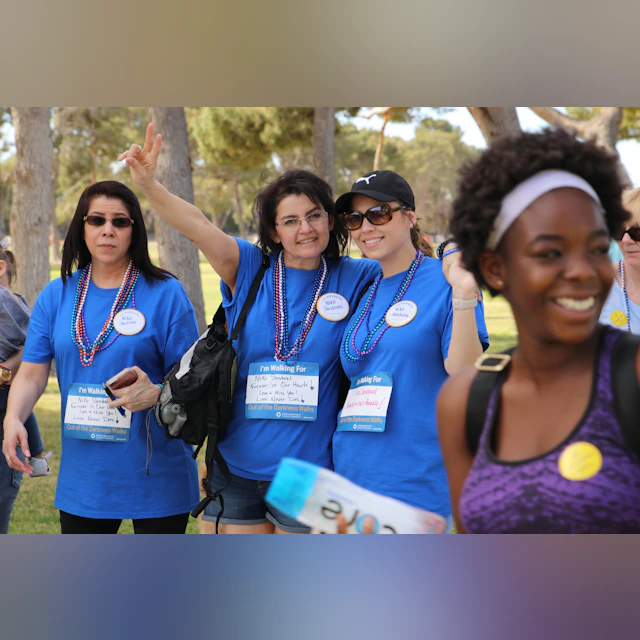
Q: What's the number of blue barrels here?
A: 0